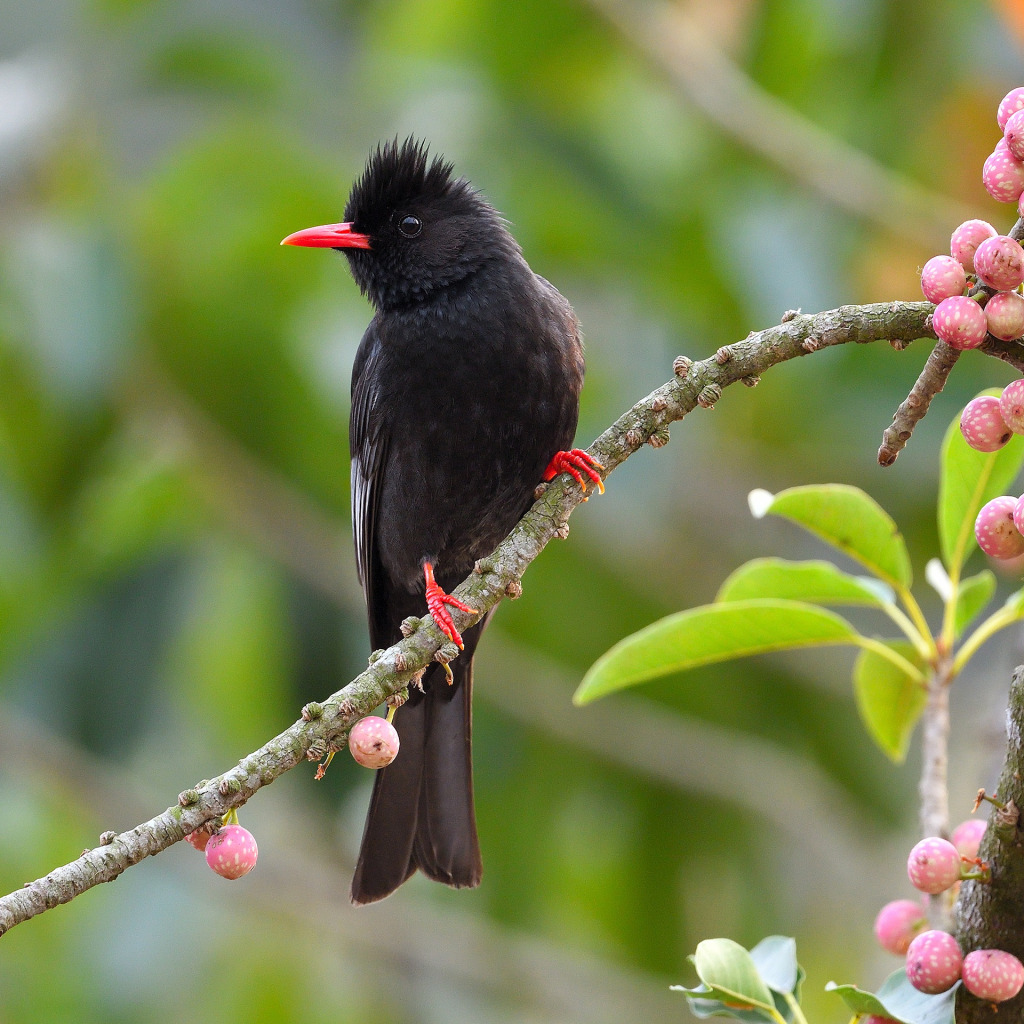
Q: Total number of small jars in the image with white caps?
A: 0